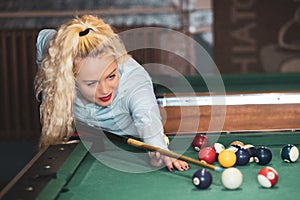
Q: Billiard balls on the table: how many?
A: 13